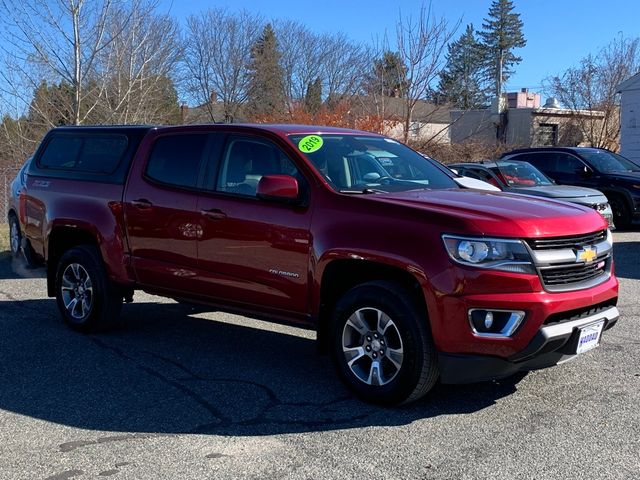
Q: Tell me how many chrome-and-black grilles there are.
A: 1